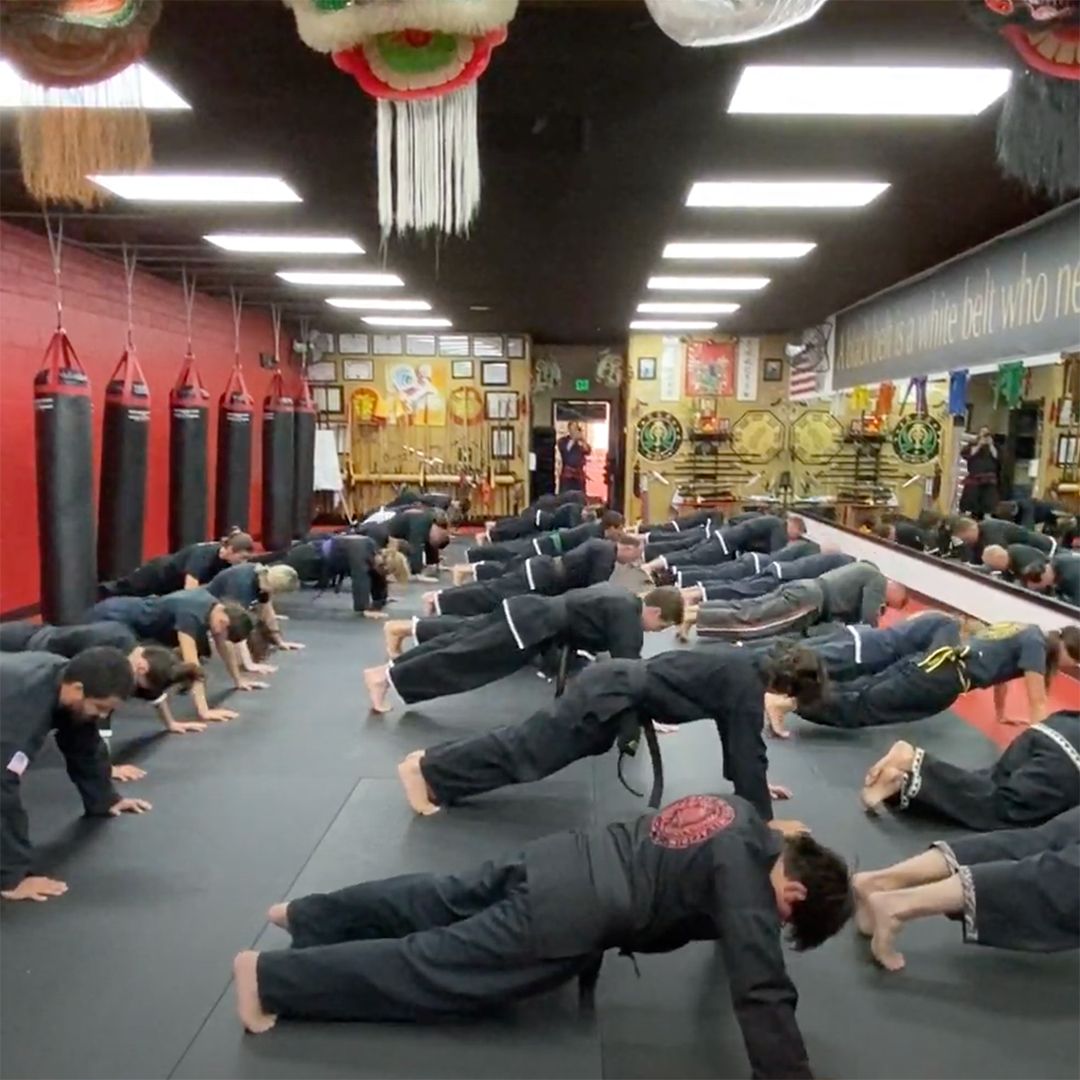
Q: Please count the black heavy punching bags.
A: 6